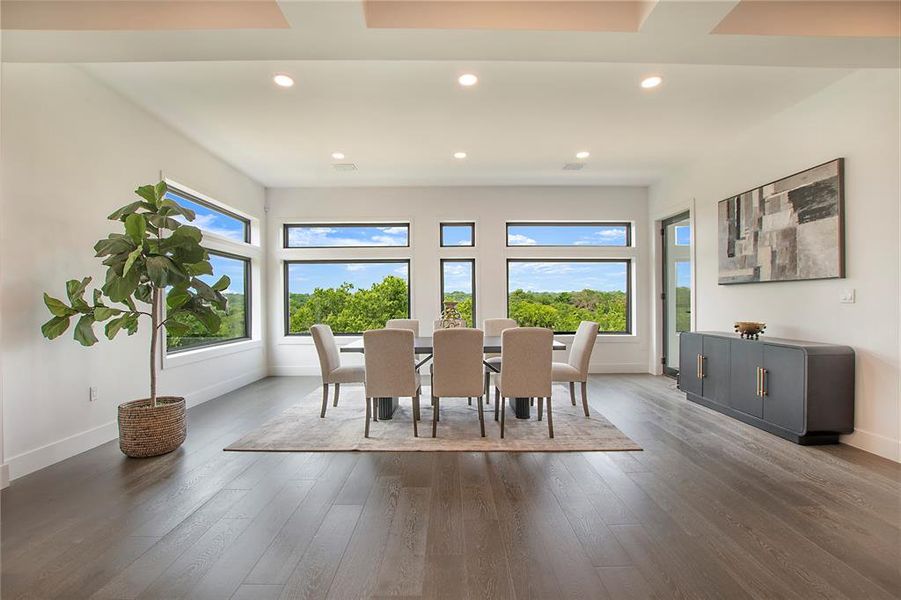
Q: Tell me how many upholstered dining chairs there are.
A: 8